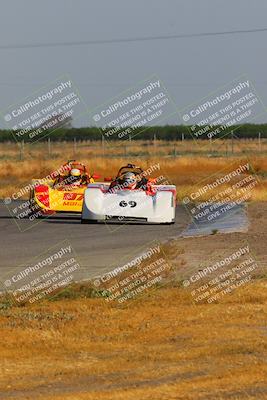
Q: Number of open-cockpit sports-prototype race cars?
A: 2